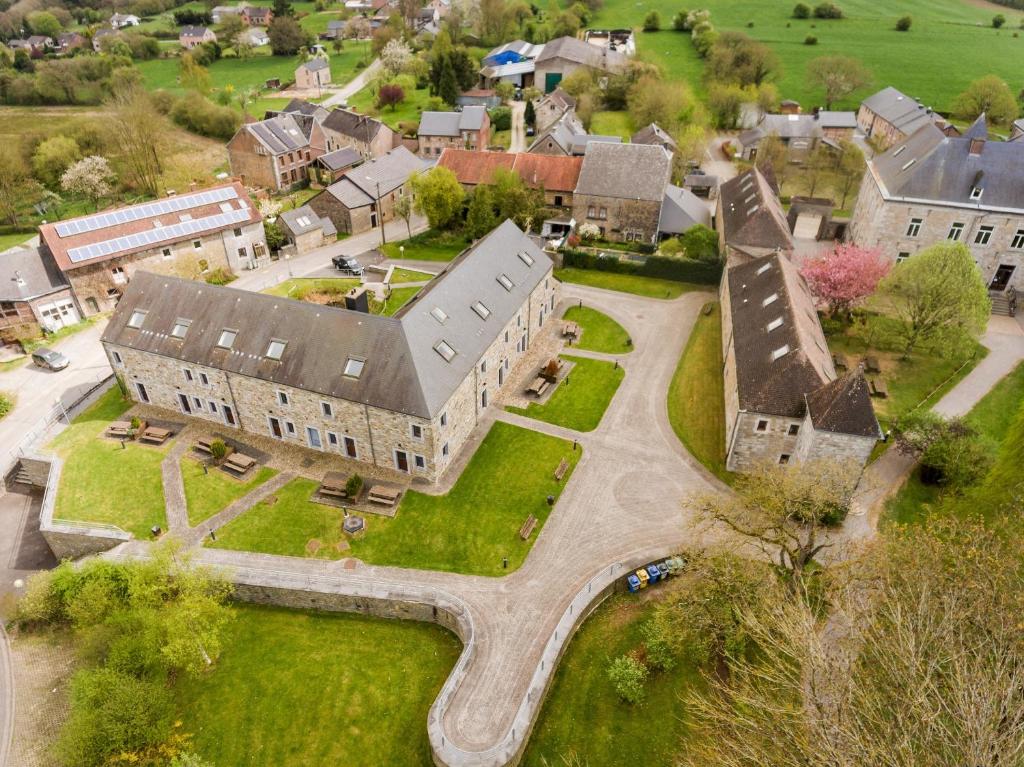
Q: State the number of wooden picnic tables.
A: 12